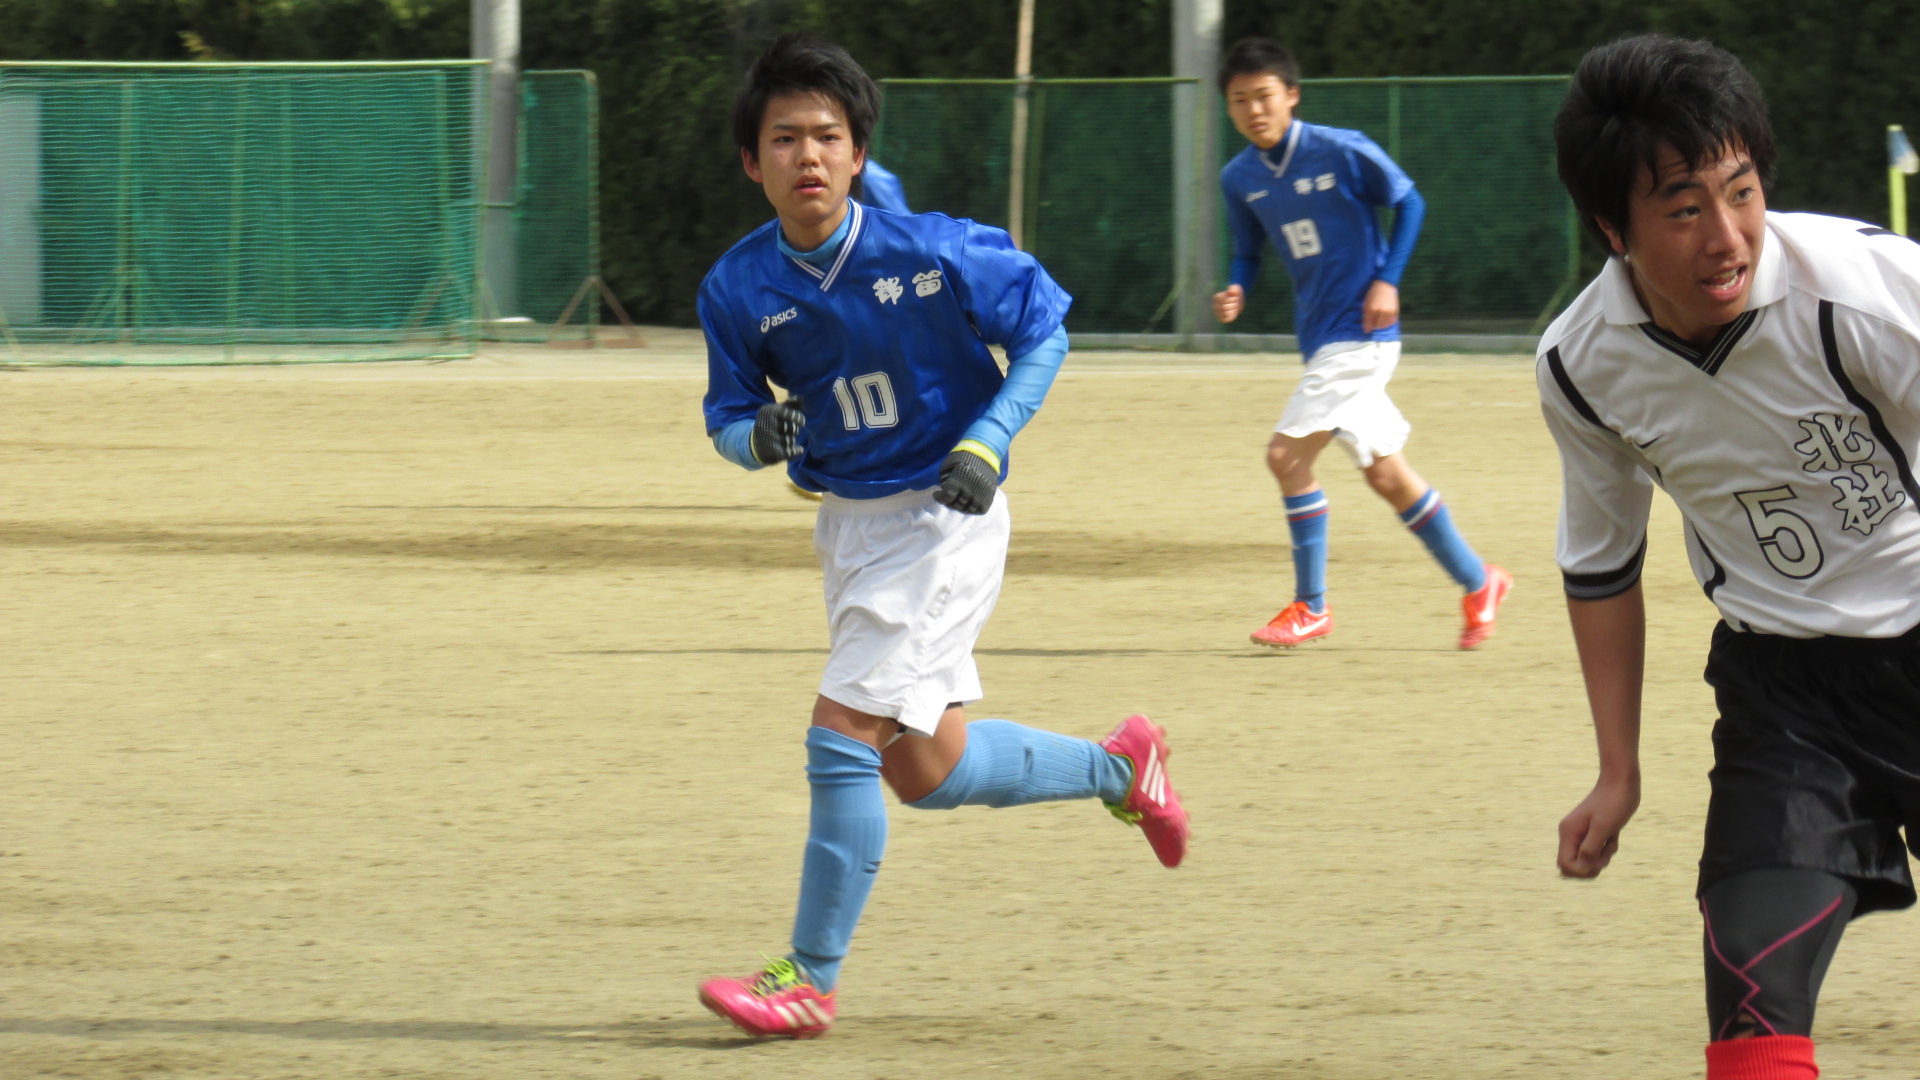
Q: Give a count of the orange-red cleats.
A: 2